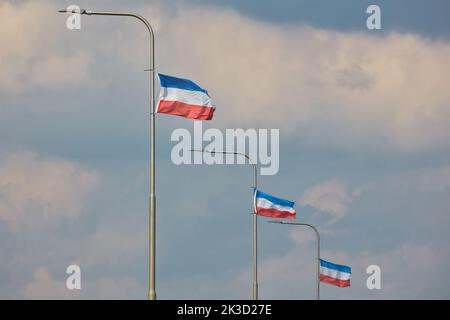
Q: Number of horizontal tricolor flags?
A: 3